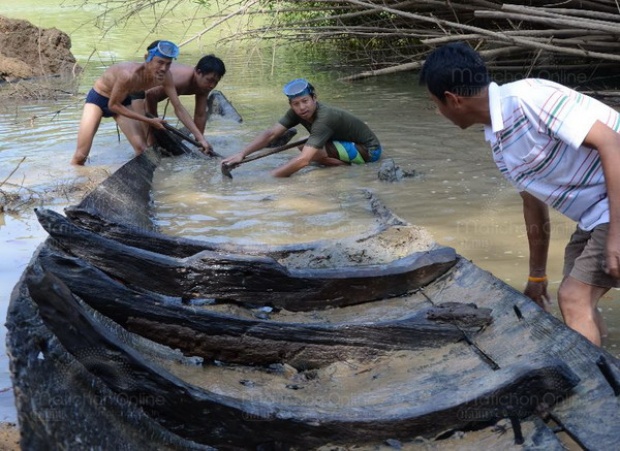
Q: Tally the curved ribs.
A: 4